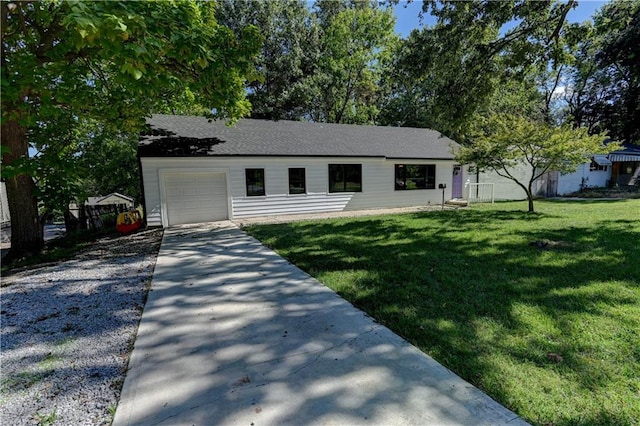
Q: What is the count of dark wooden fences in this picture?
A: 1